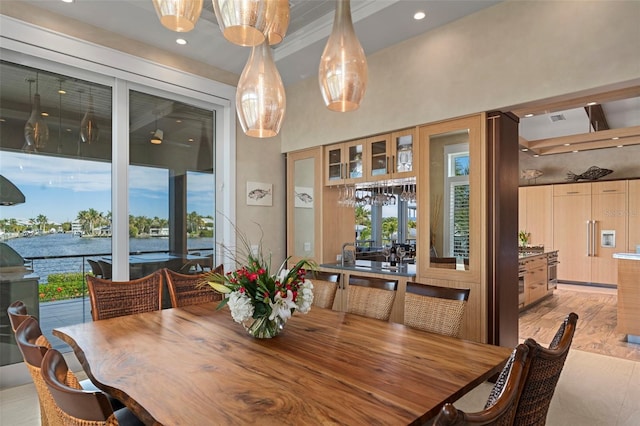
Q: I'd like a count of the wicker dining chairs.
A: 10